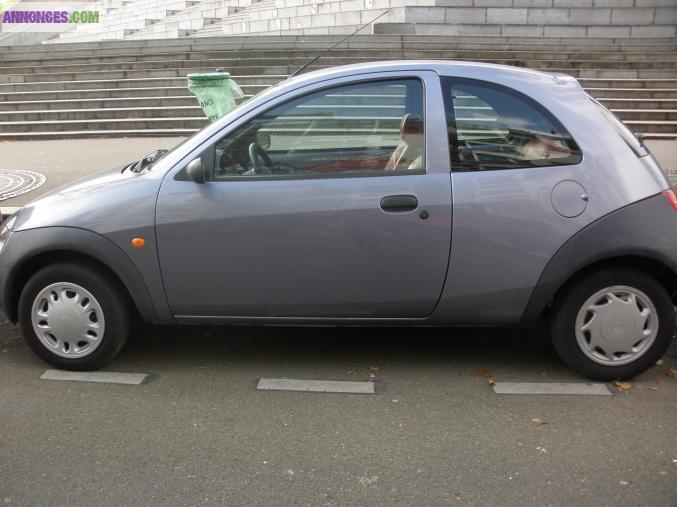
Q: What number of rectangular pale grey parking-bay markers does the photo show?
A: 3